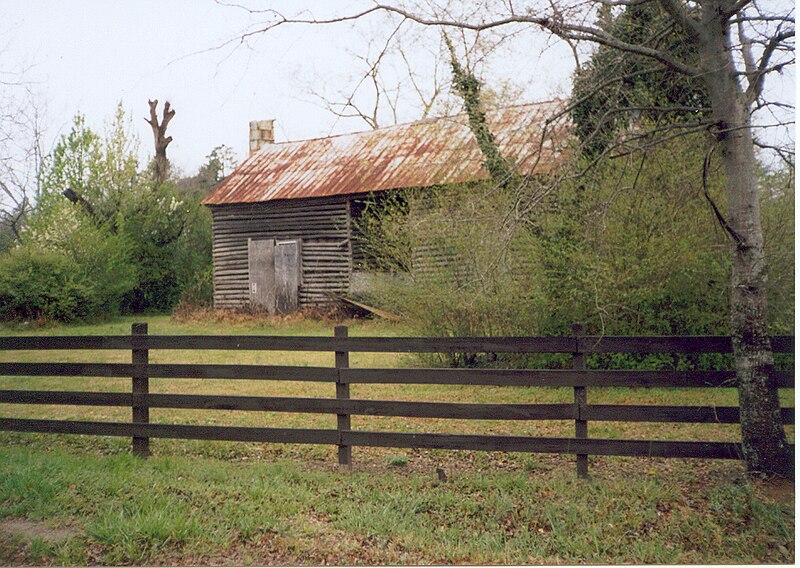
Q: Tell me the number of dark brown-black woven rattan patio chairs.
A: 0